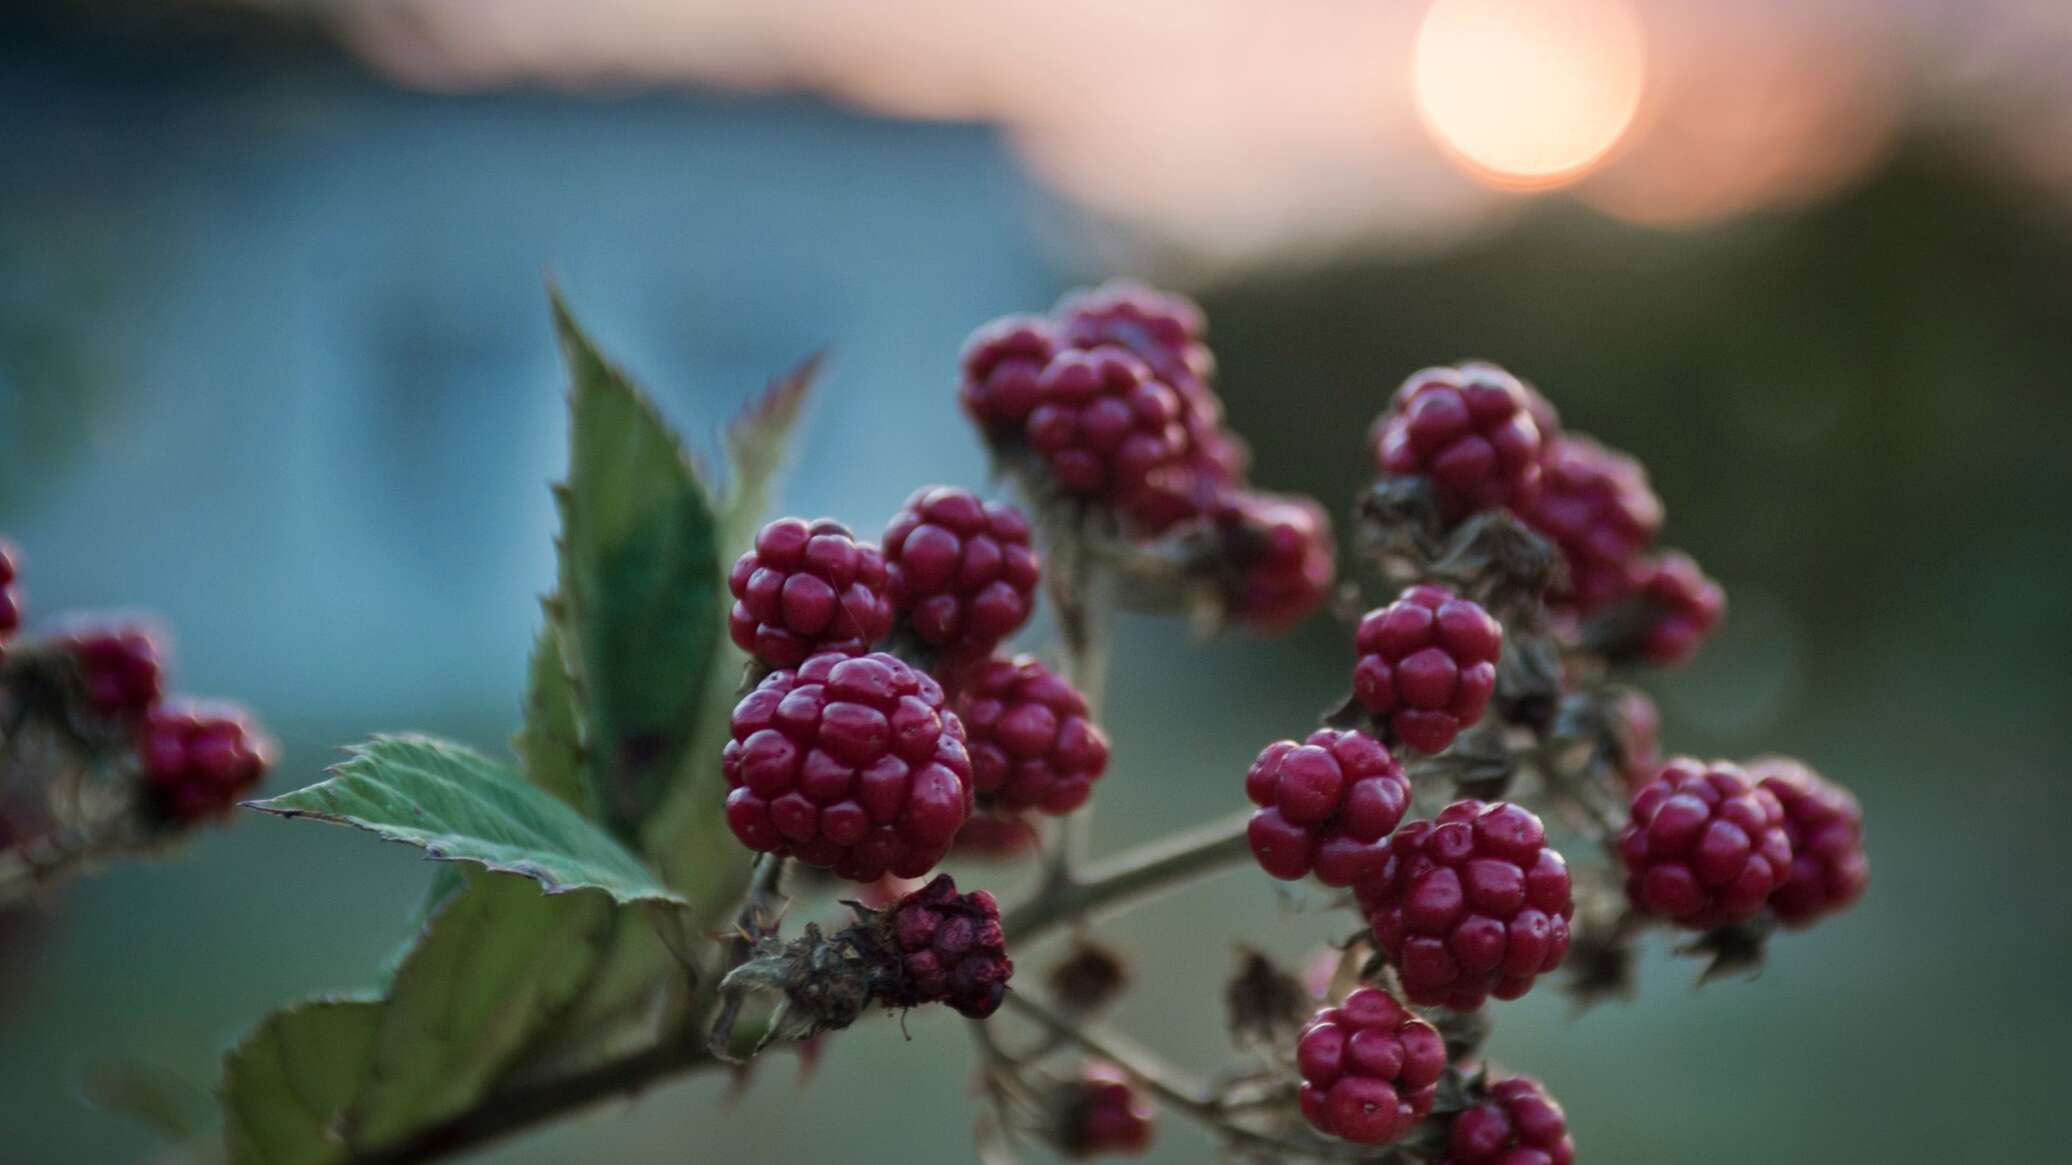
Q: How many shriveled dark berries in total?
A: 1